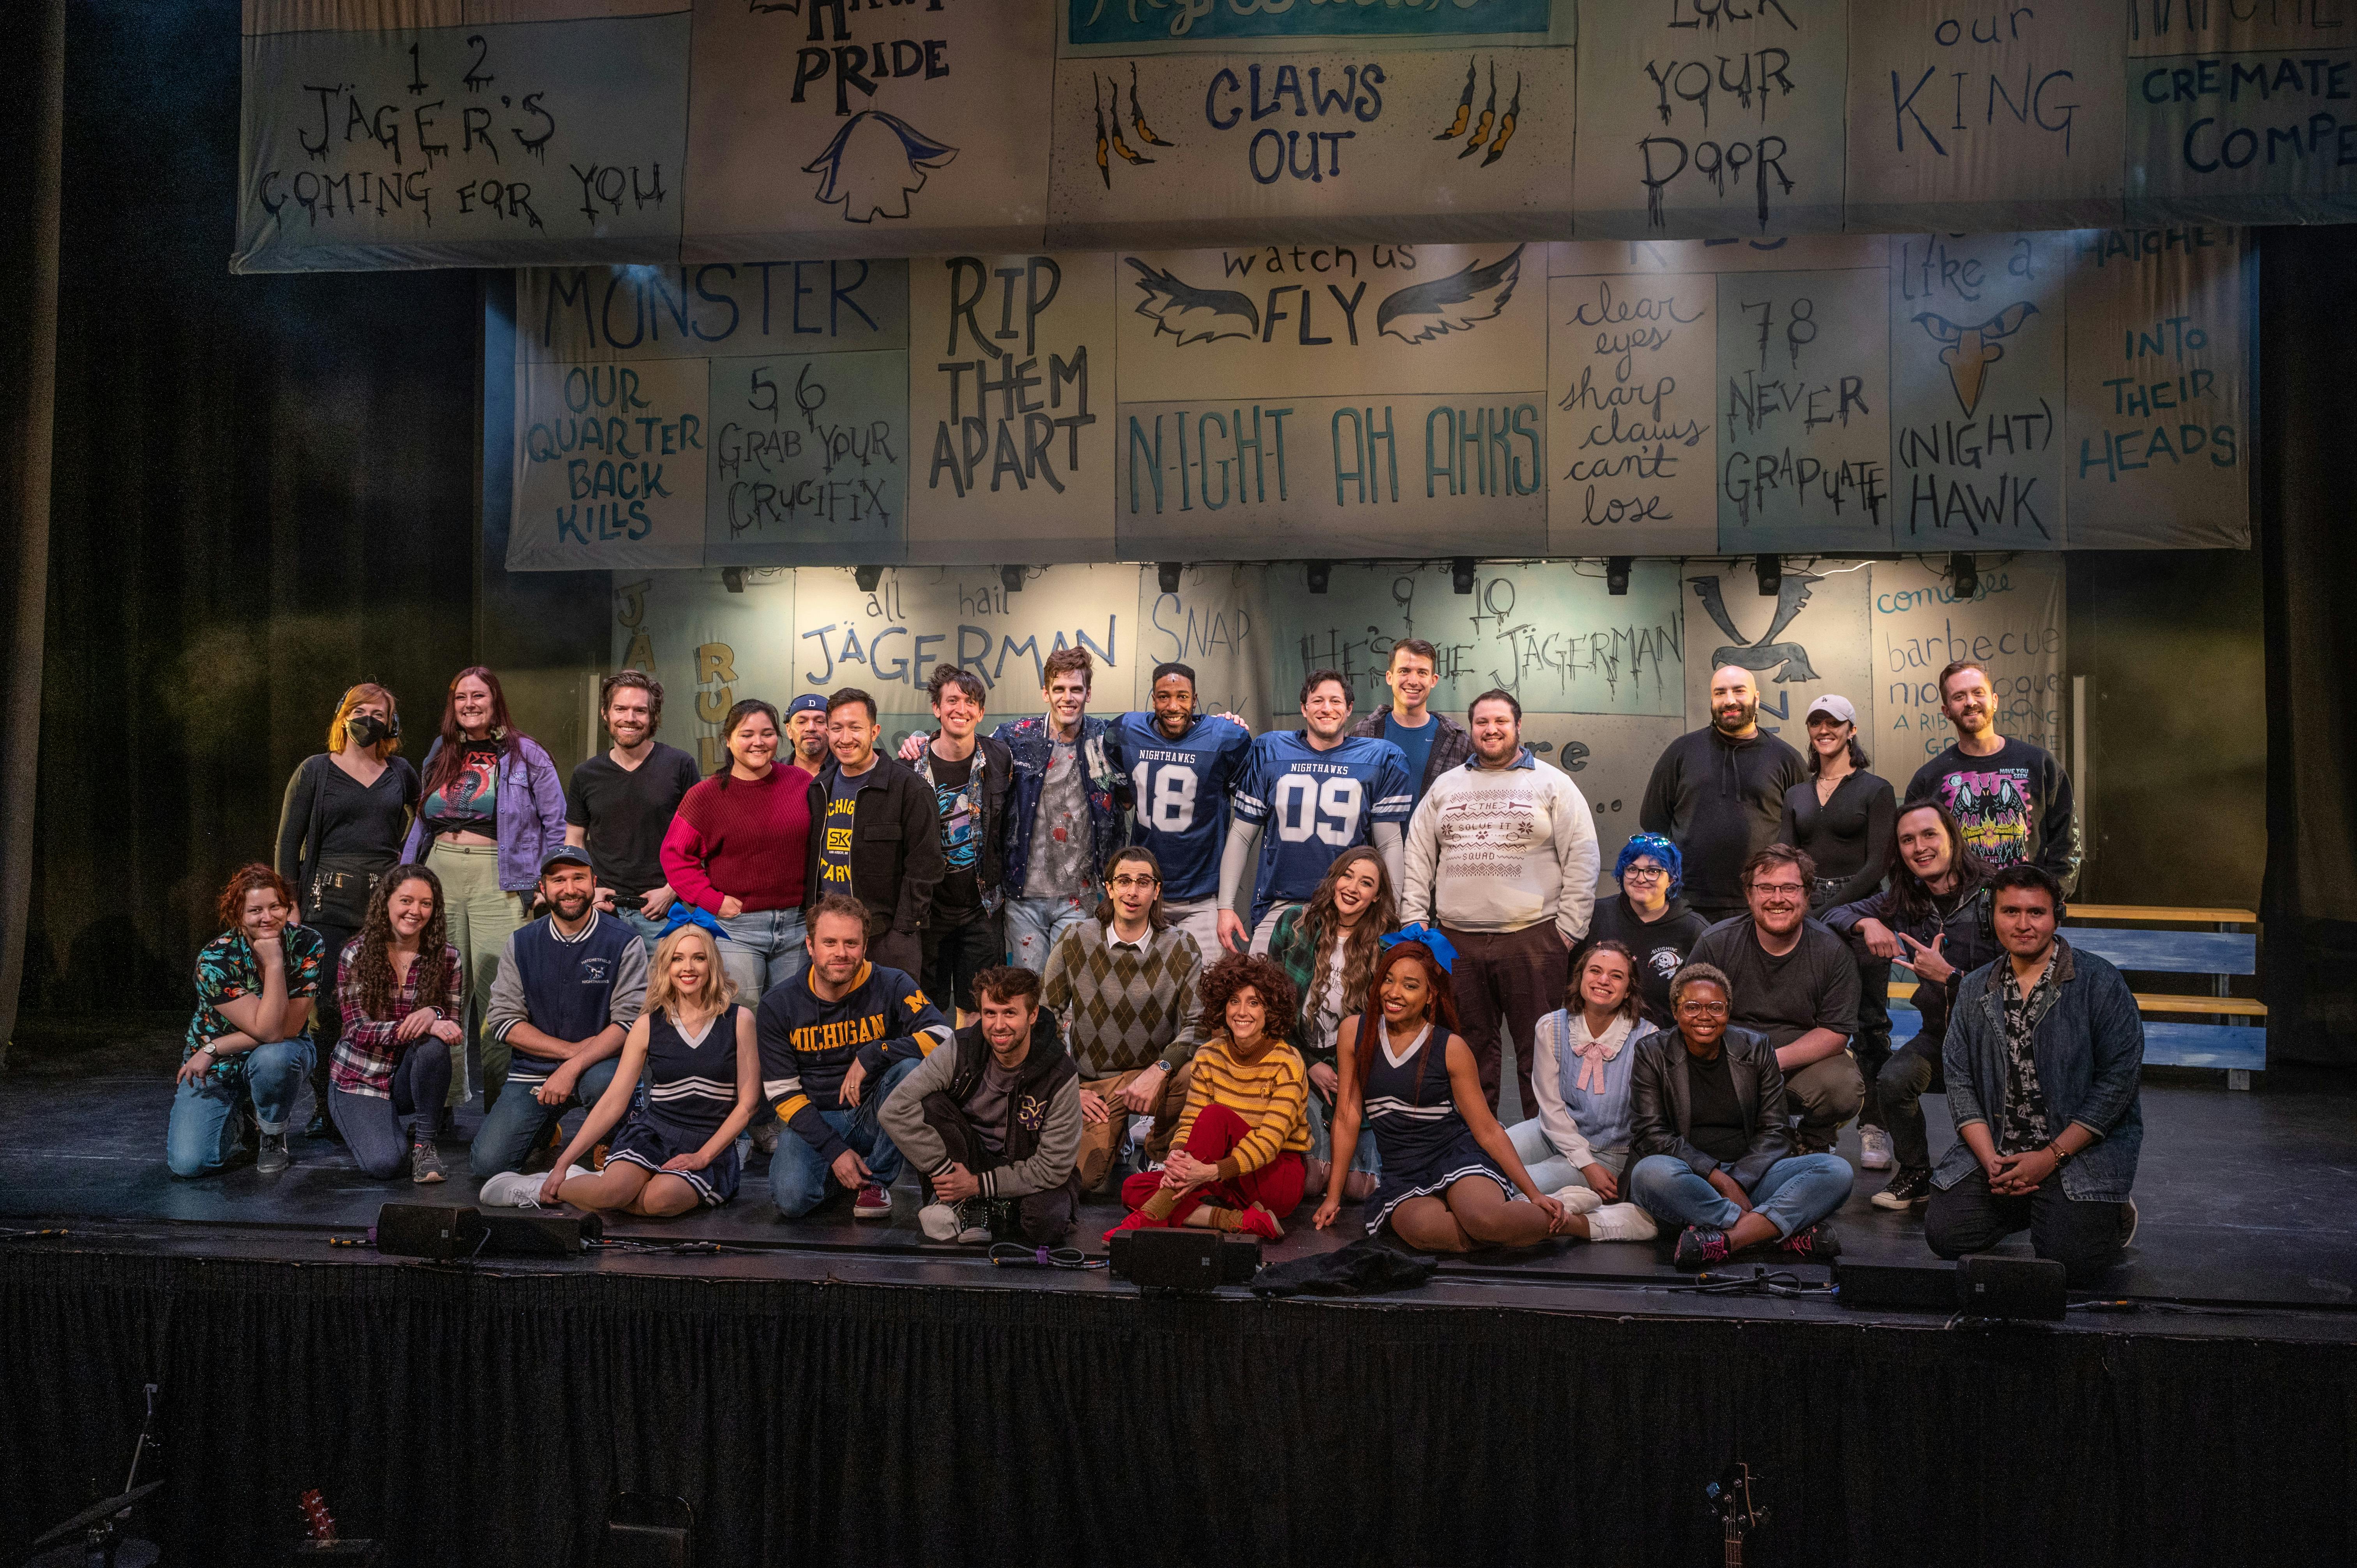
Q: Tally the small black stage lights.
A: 9